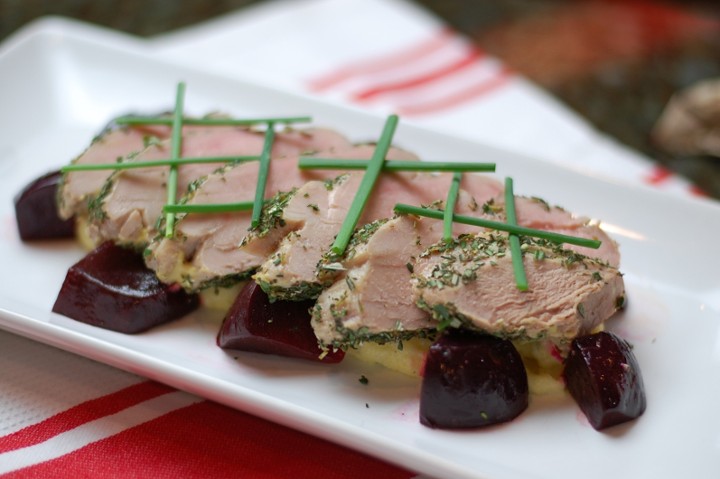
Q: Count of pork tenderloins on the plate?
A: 6